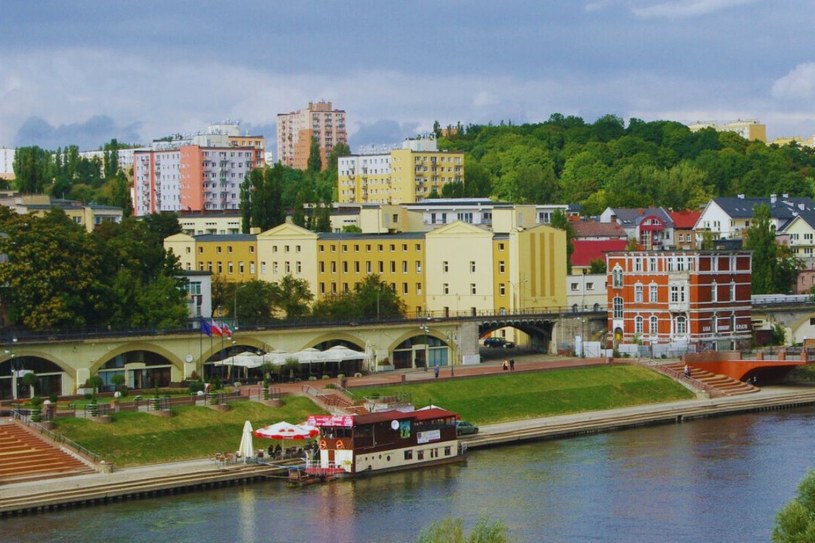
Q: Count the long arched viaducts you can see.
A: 1